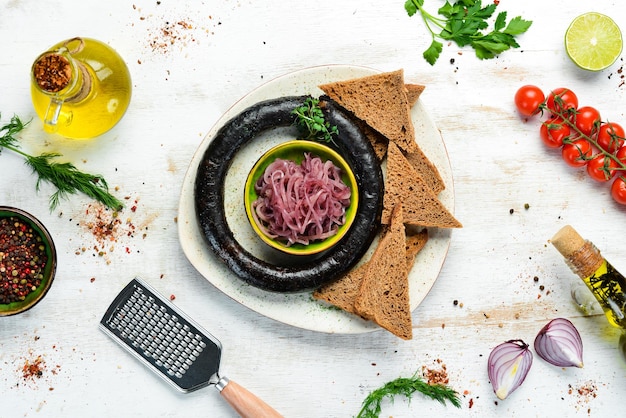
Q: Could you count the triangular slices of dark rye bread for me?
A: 6